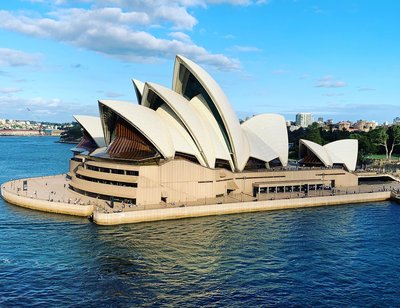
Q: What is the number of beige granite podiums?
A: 1